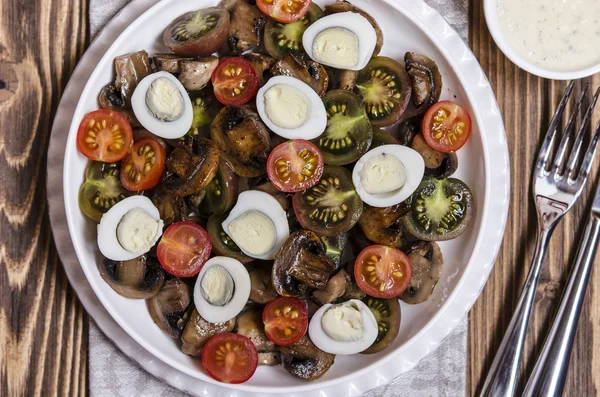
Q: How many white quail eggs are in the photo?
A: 8